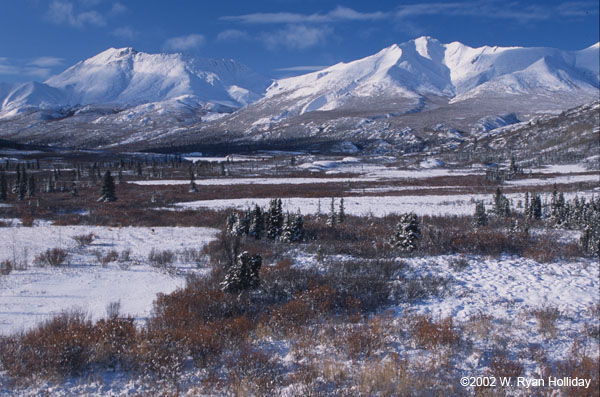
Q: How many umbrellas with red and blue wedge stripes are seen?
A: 0